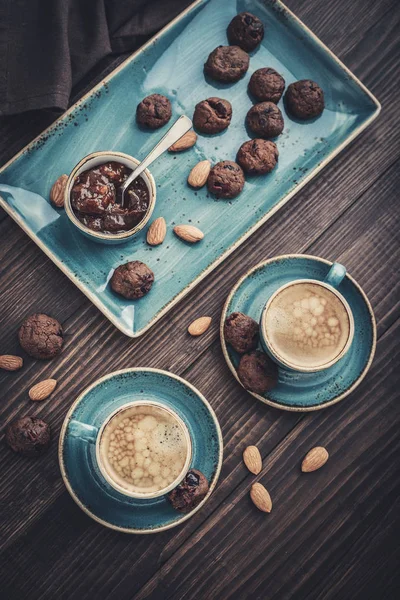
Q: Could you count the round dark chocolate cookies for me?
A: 15